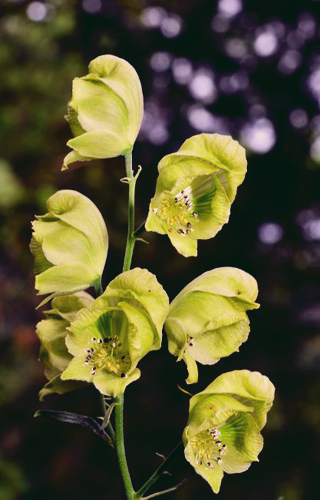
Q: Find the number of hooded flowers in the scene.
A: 7